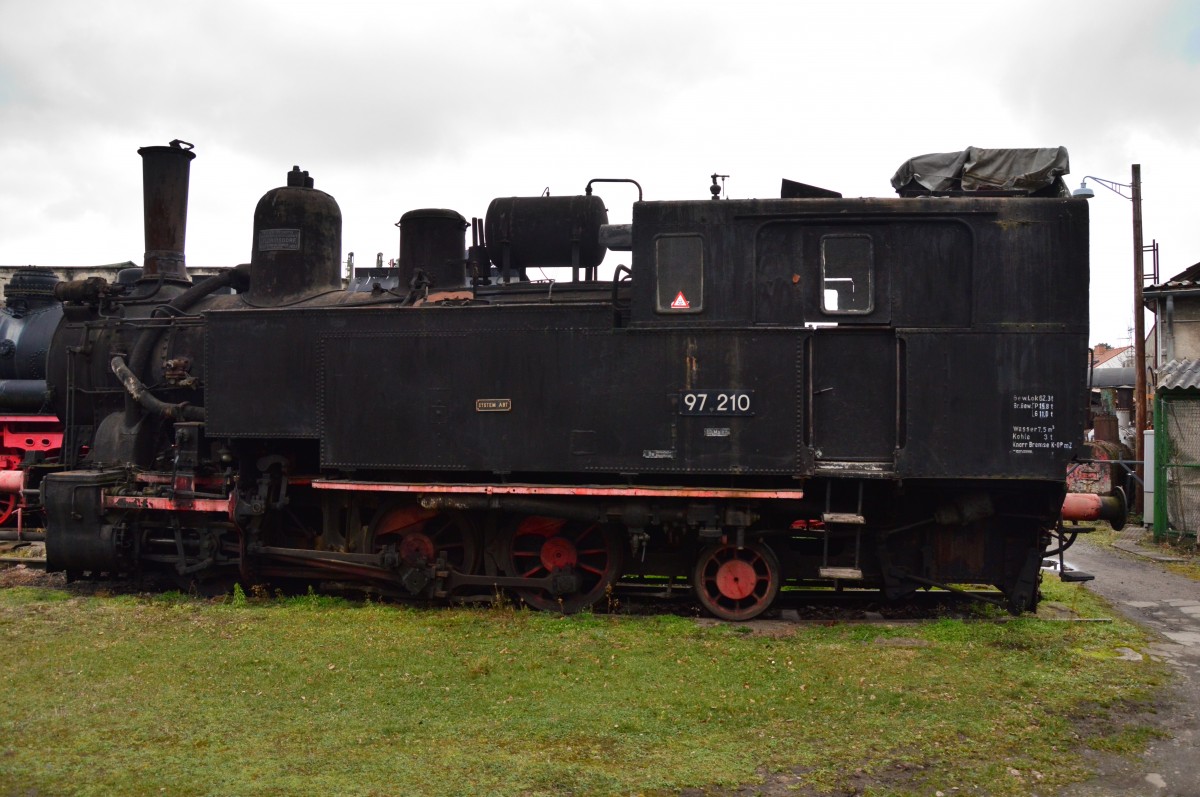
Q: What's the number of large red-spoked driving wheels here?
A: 2